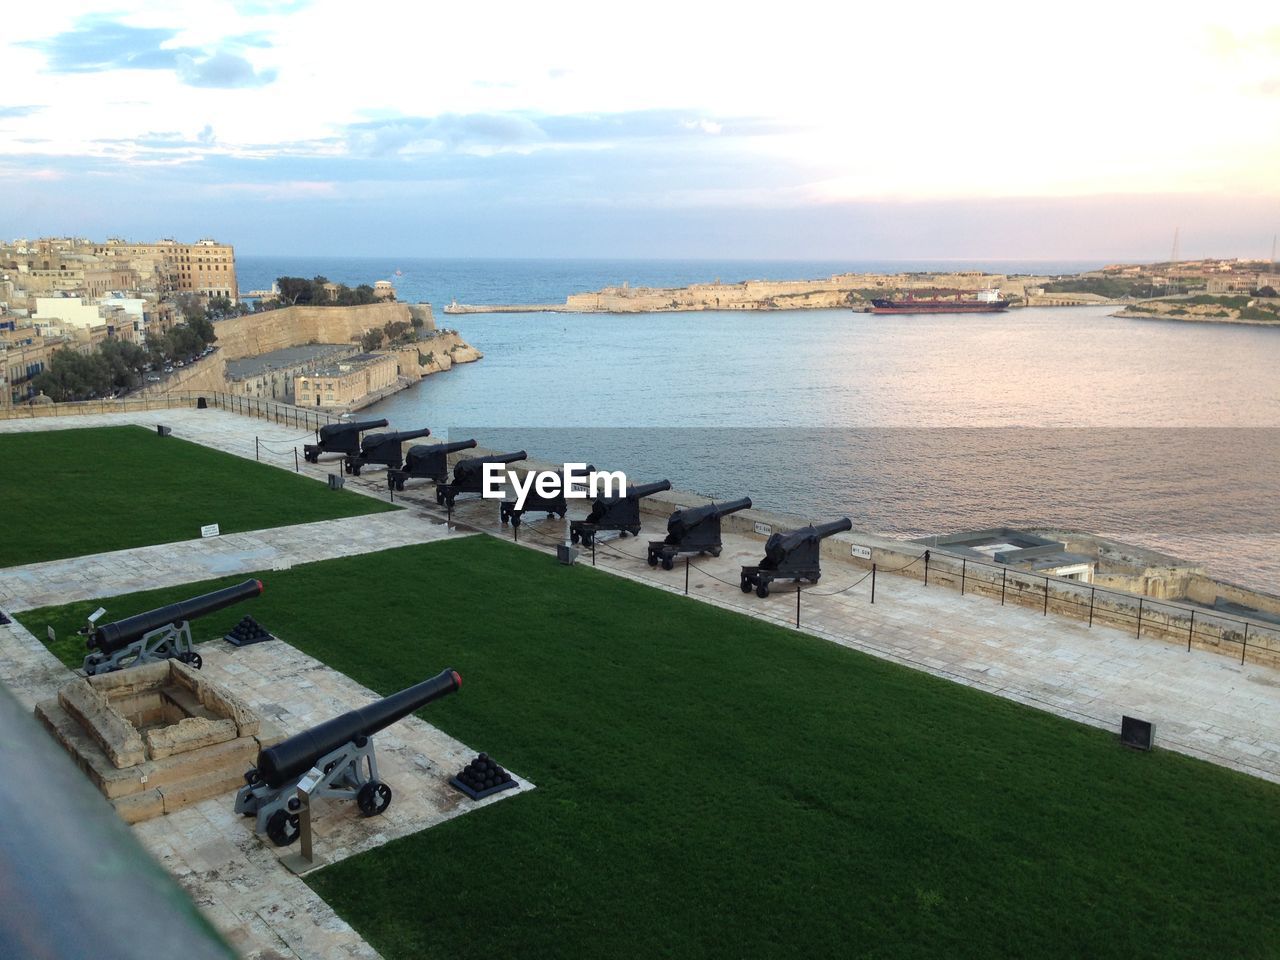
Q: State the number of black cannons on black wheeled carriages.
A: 8